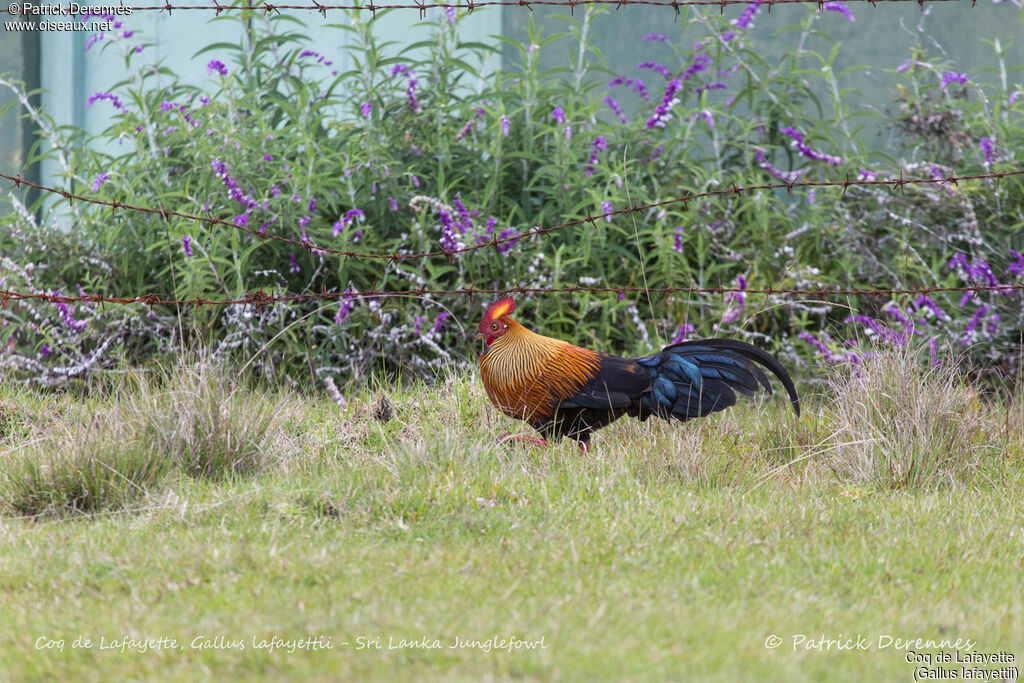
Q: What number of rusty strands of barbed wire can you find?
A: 3